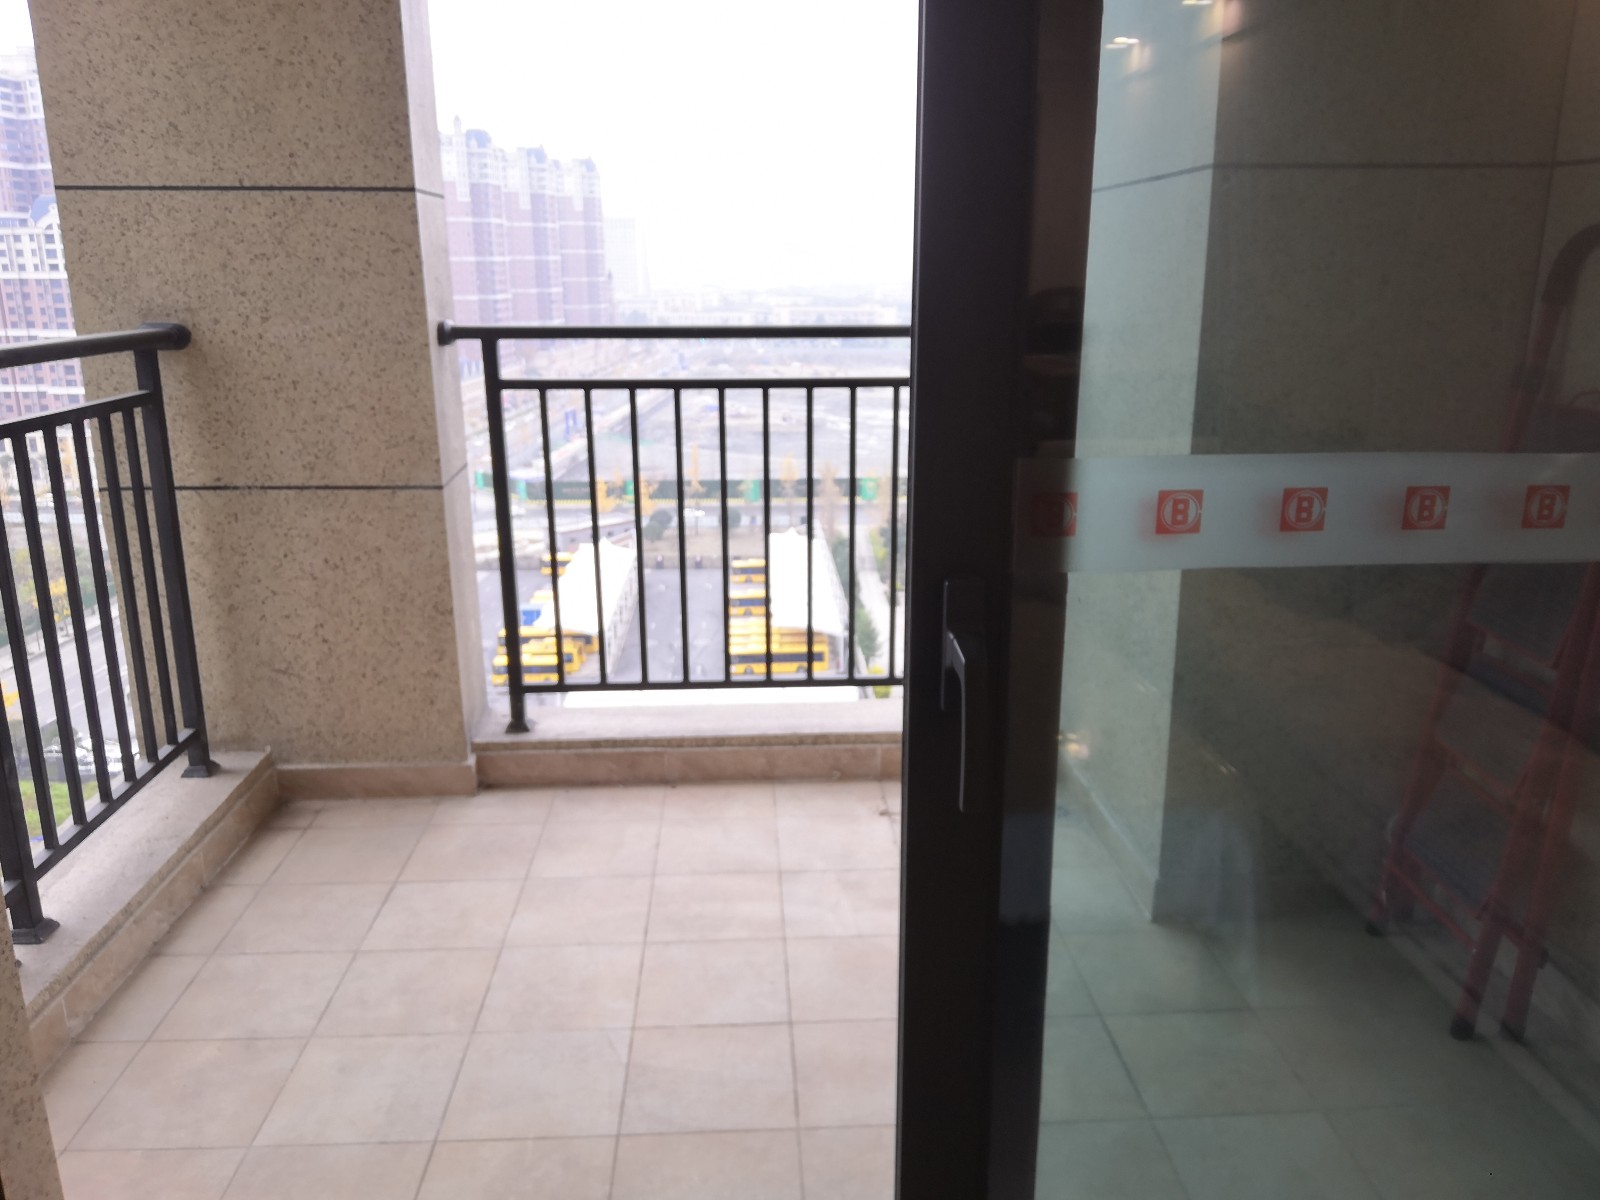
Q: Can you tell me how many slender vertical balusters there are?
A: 15